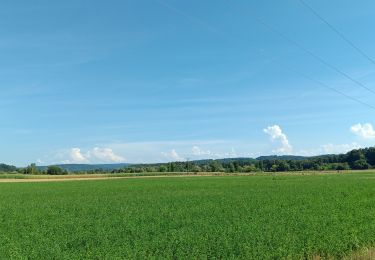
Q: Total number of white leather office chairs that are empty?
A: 0